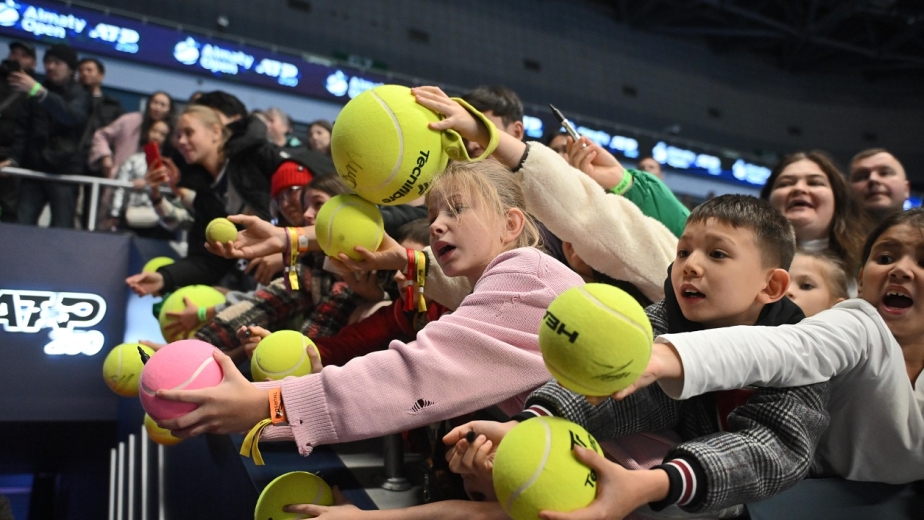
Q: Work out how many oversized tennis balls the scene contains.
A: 11